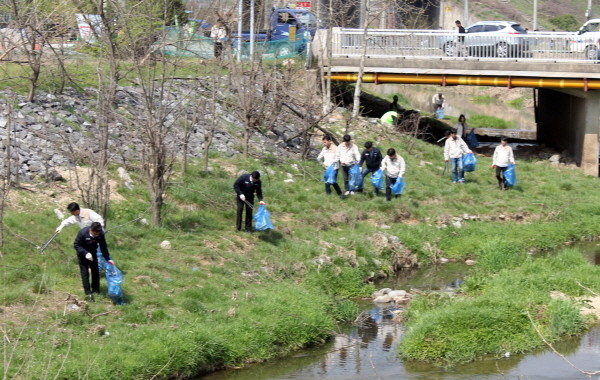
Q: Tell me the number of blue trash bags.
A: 11